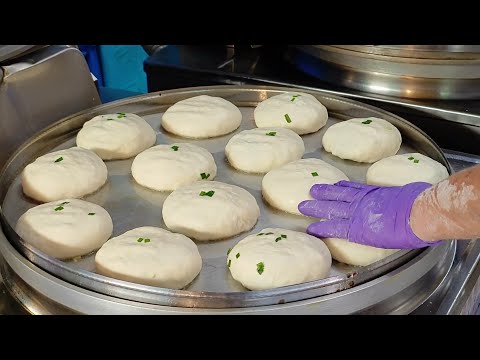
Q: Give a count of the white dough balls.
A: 14